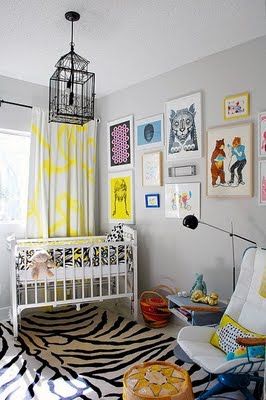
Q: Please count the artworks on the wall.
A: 12